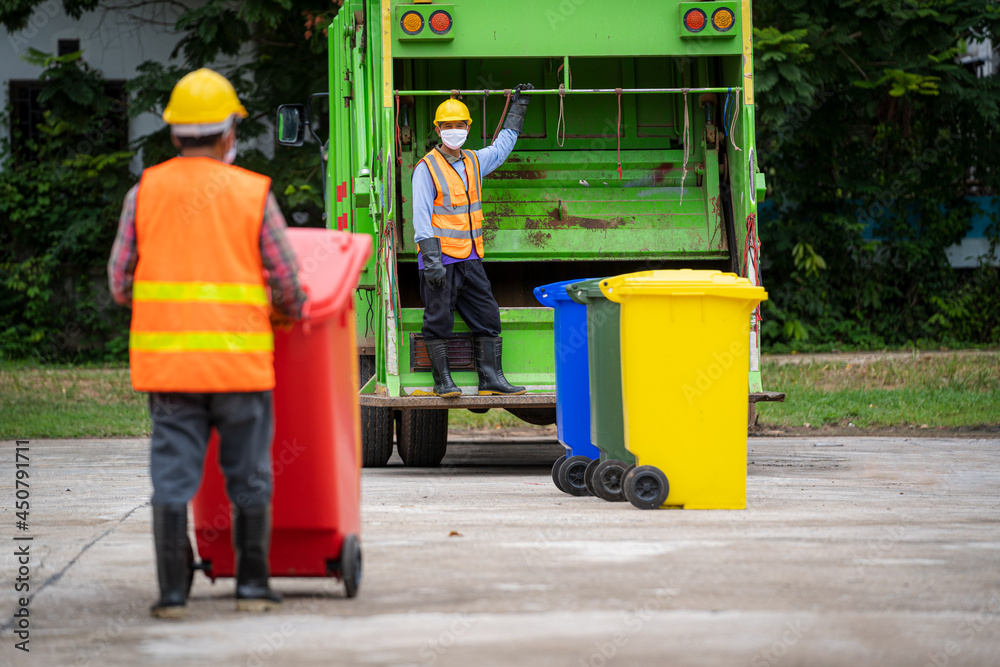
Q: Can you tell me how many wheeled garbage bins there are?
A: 4